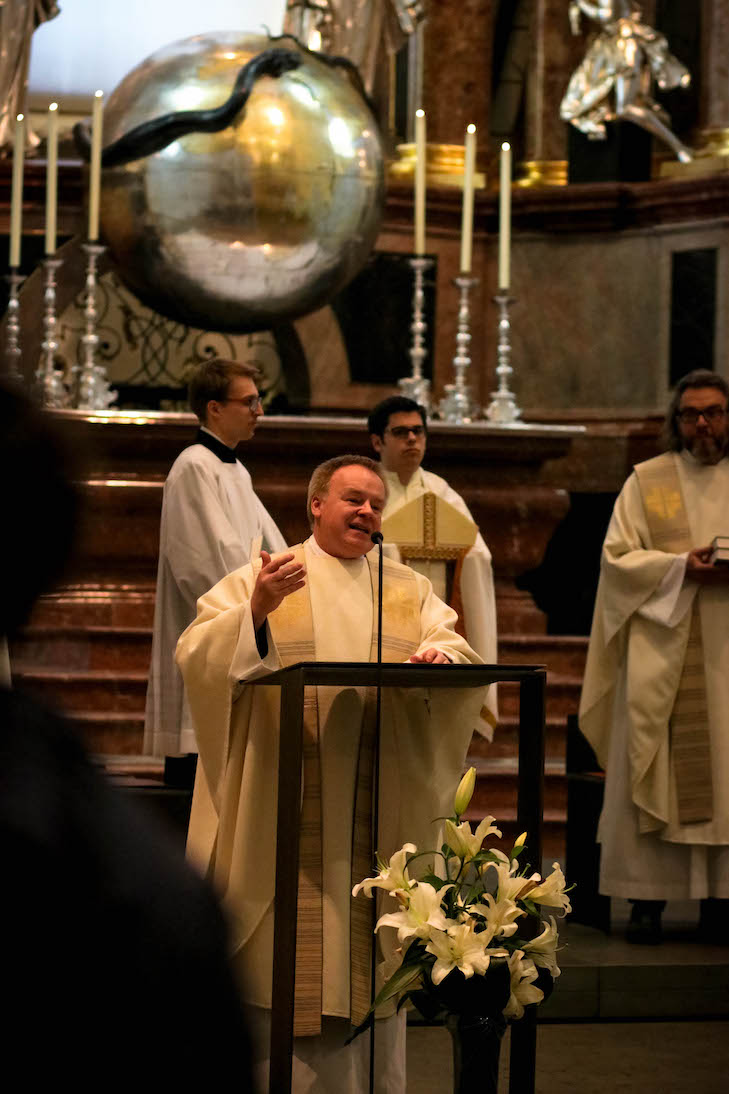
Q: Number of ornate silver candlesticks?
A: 6